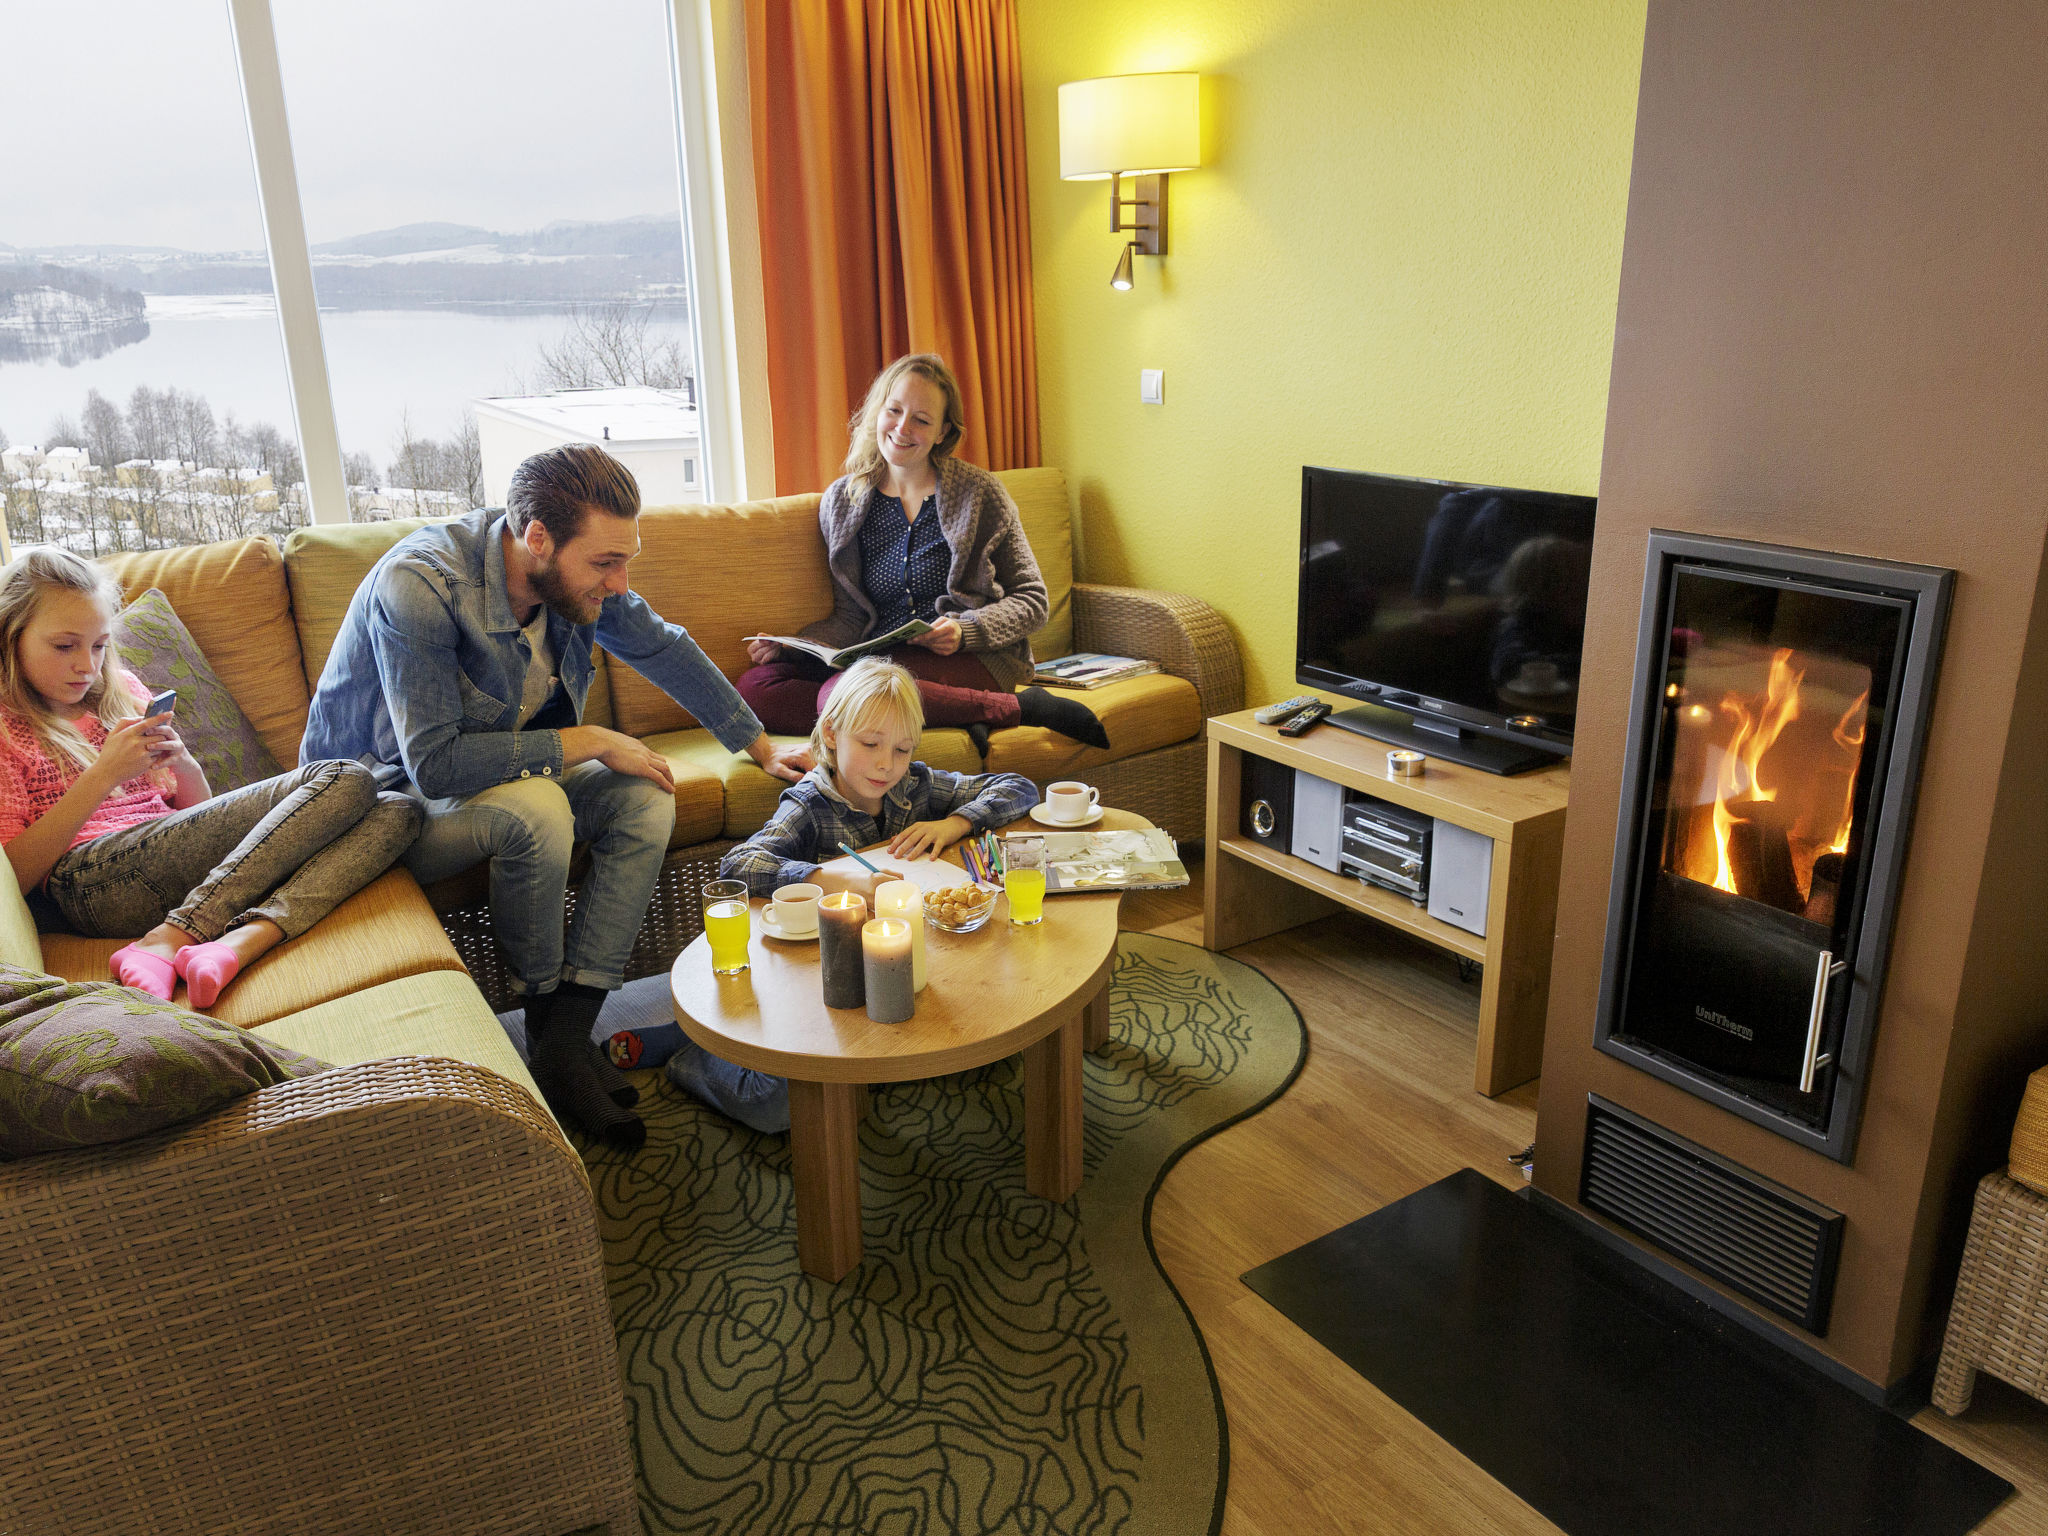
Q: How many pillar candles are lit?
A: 3